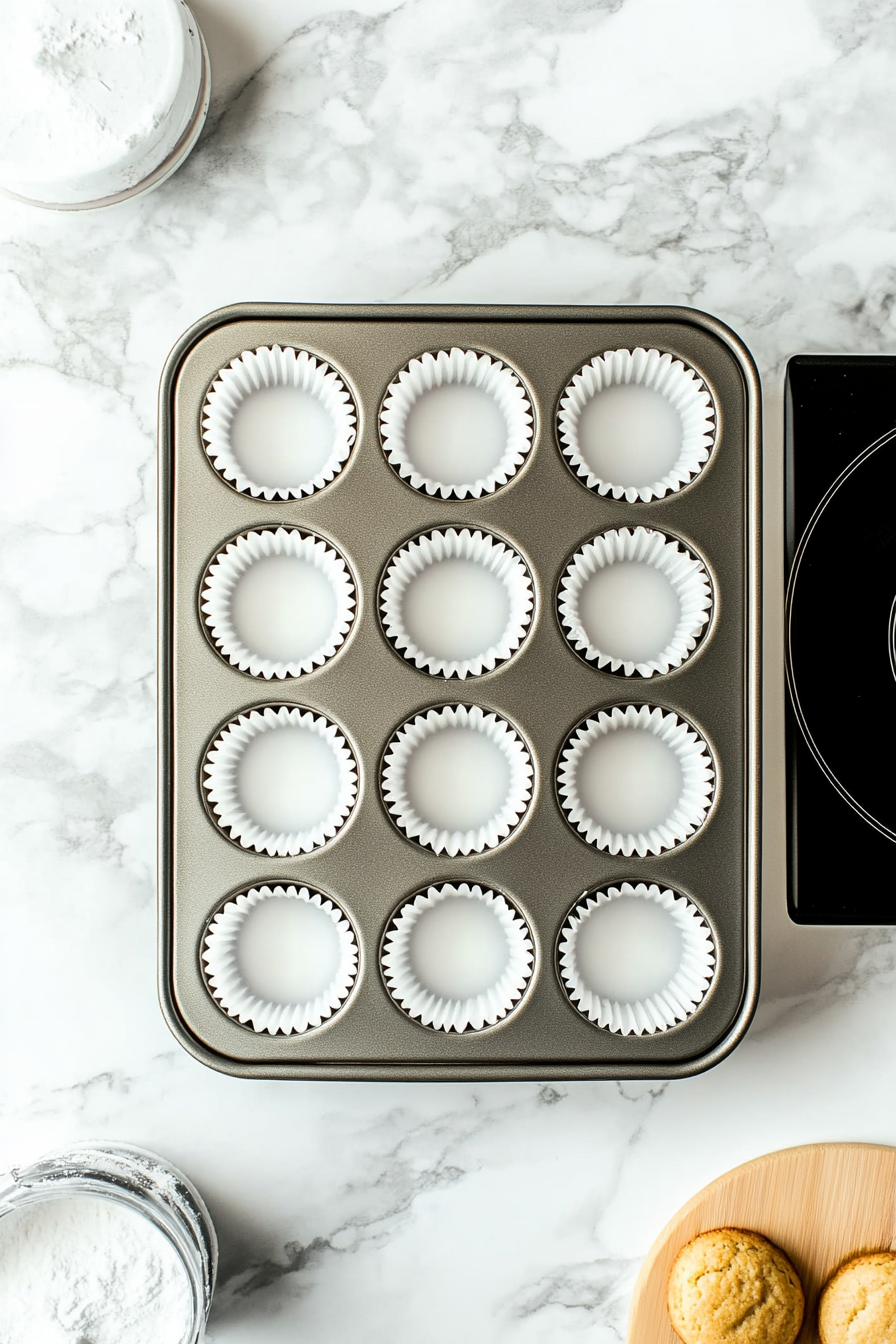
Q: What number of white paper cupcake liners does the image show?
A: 12